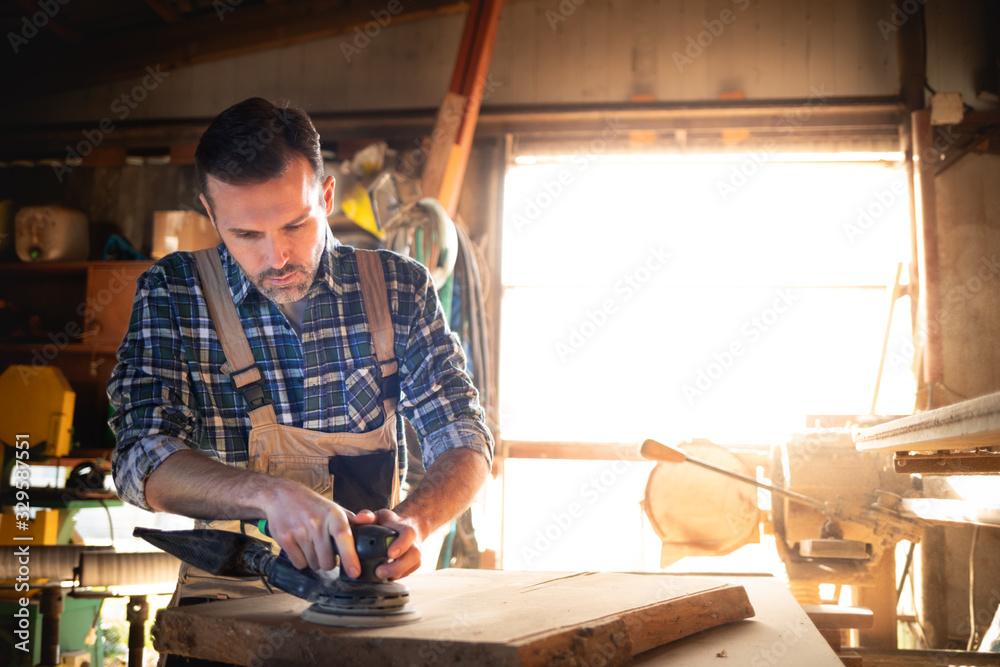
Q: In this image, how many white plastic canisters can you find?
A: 1